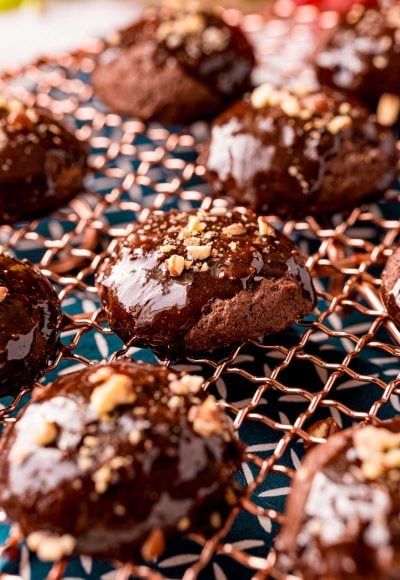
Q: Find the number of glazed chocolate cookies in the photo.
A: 9